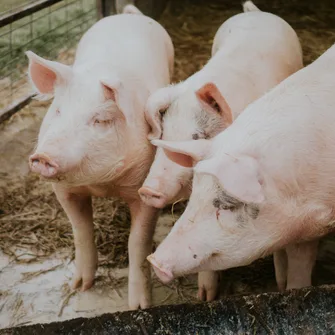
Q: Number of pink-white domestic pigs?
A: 3